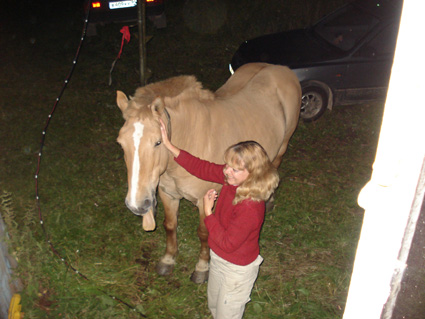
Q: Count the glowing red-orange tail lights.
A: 2